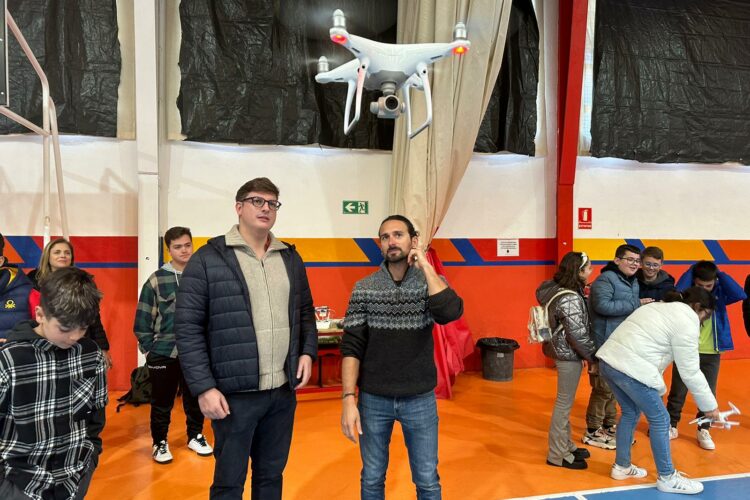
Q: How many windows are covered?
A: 3